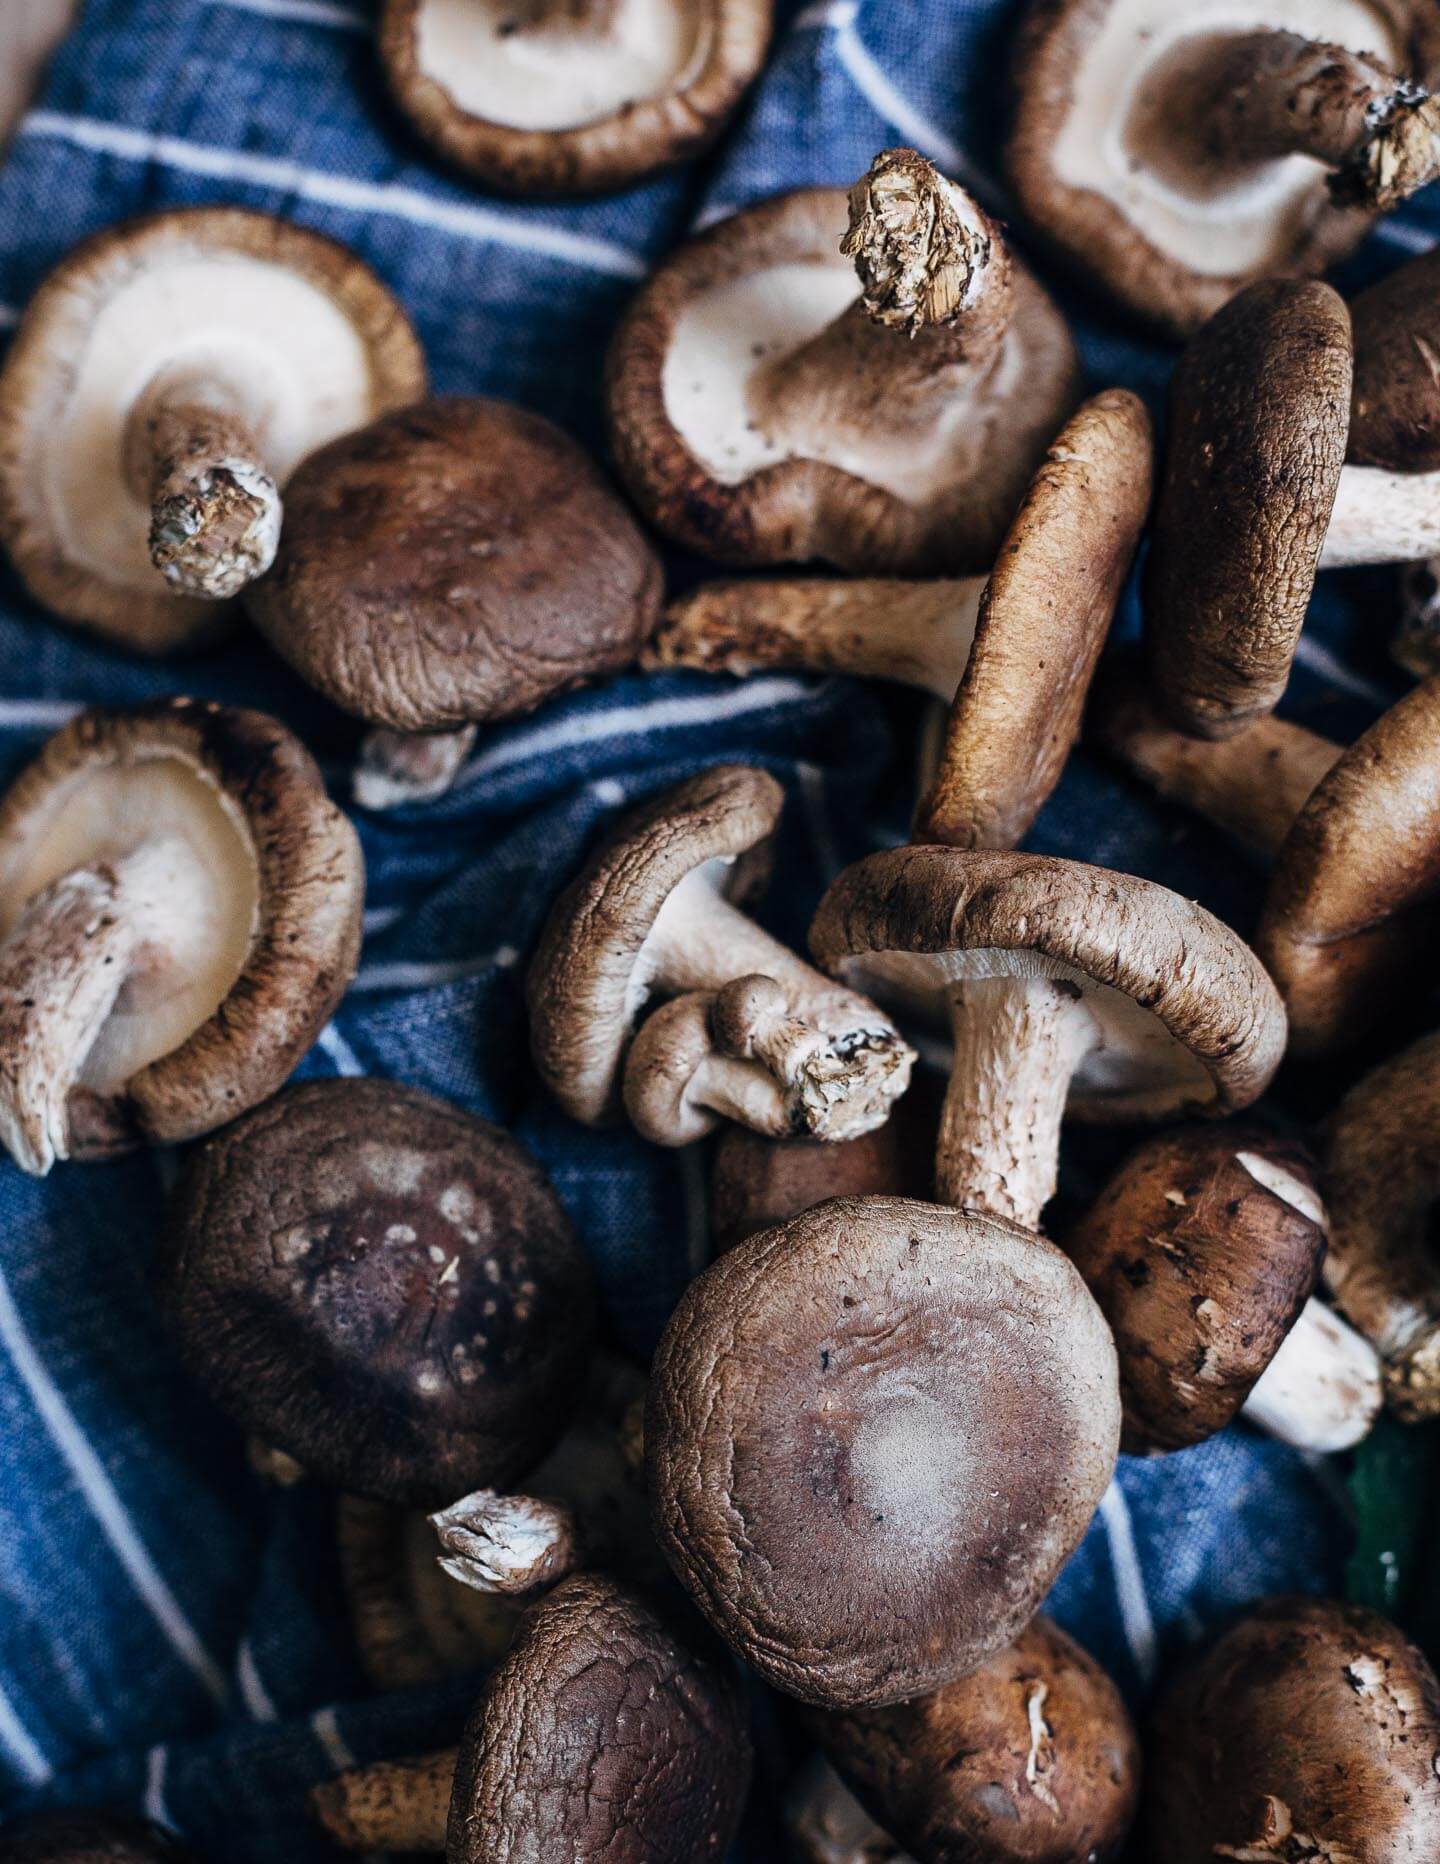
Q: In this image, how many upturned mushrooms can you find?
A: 5